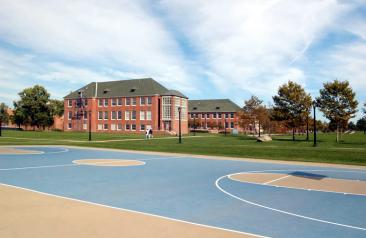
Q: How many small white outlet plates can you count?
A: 0